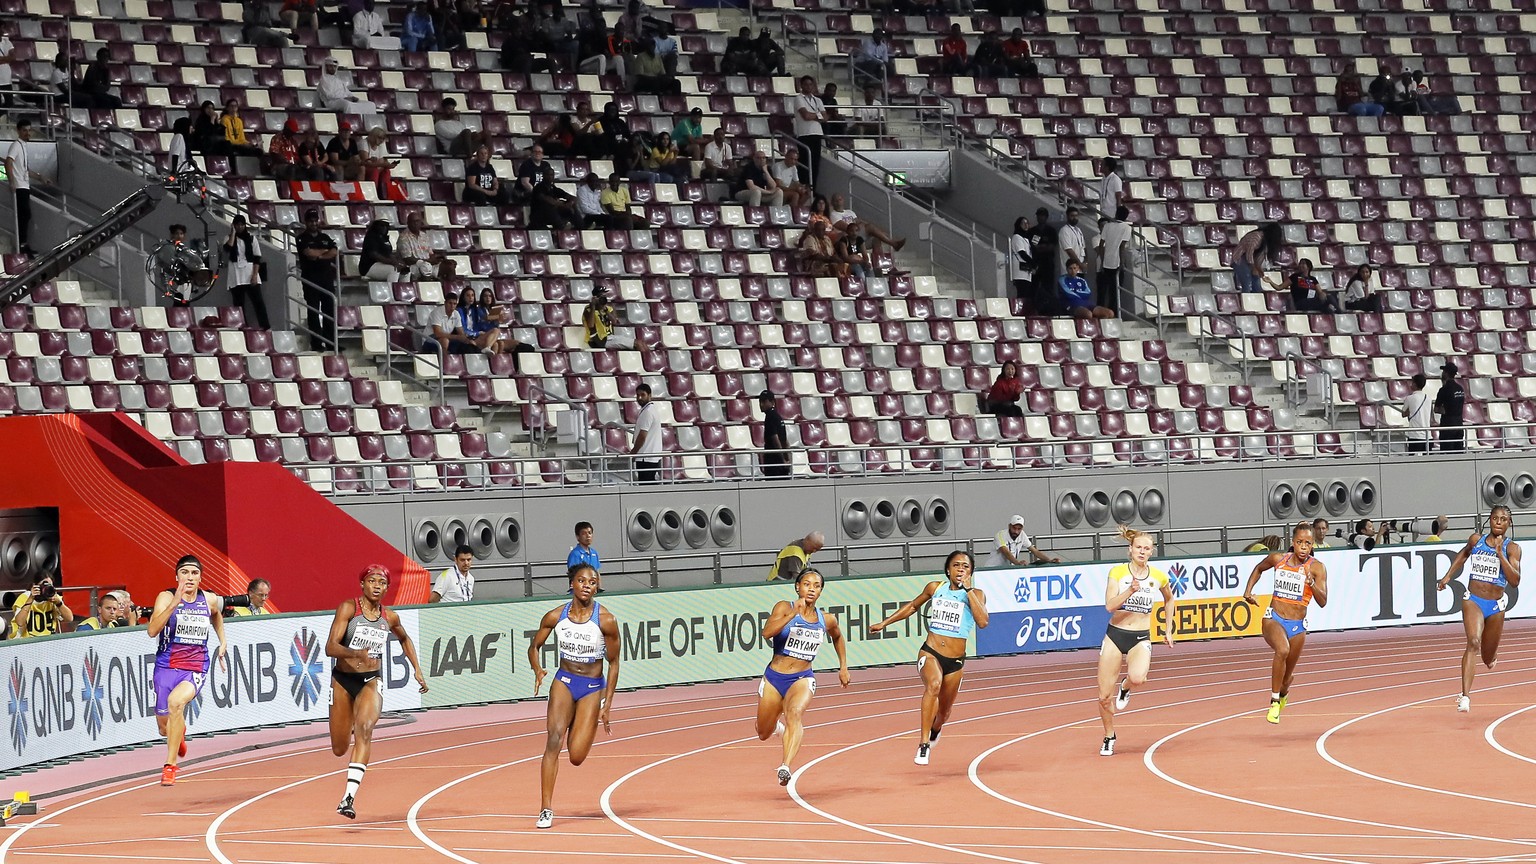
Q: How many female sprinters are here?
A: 8